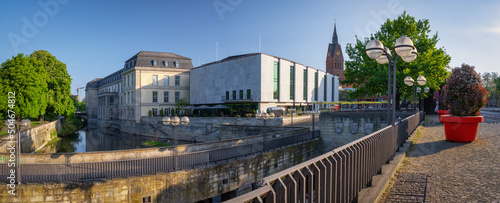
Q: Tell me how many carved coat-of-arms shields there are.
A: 3